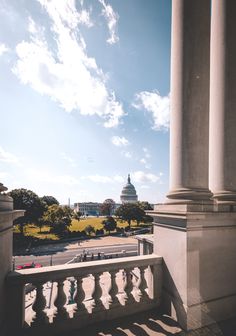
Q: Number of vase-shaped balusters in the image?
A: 7